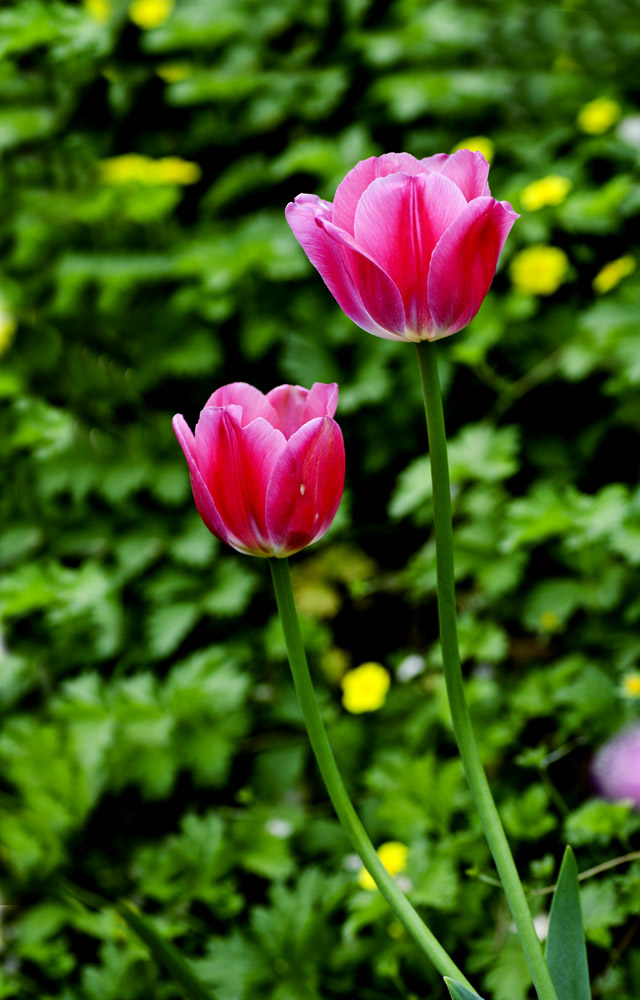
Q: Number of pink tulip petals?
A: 12